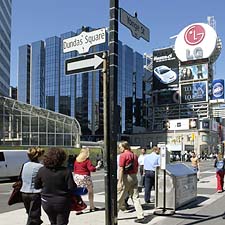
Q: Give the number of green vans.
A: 0